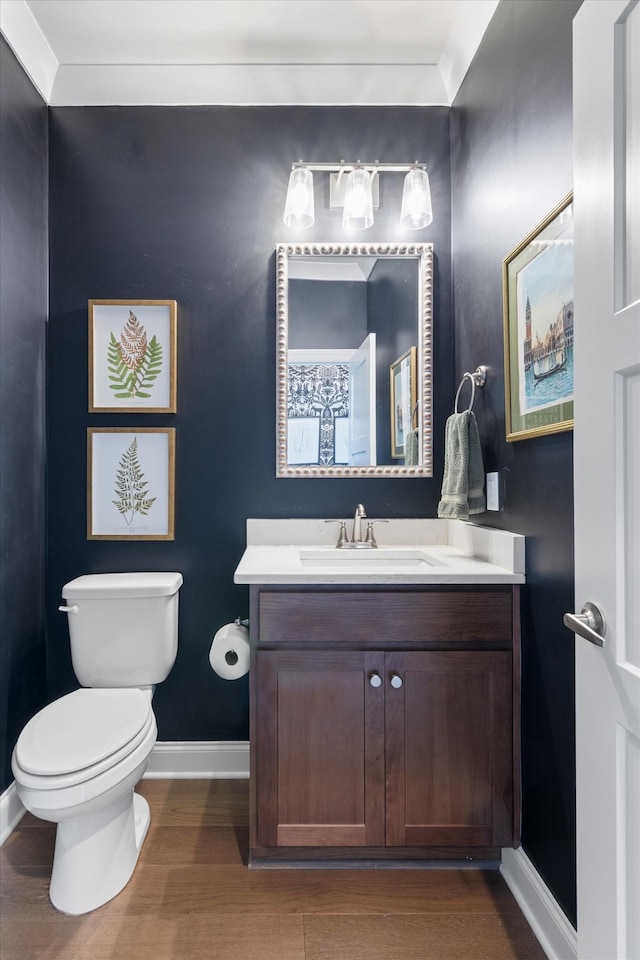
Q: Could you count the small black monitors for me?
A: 0